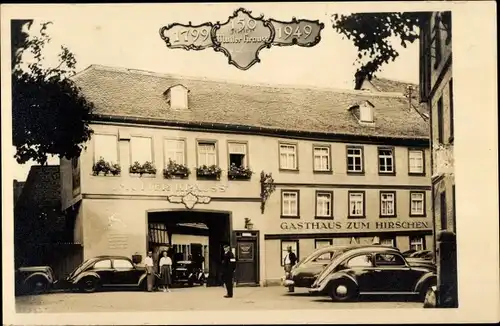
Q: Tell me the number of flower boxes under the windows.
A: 5